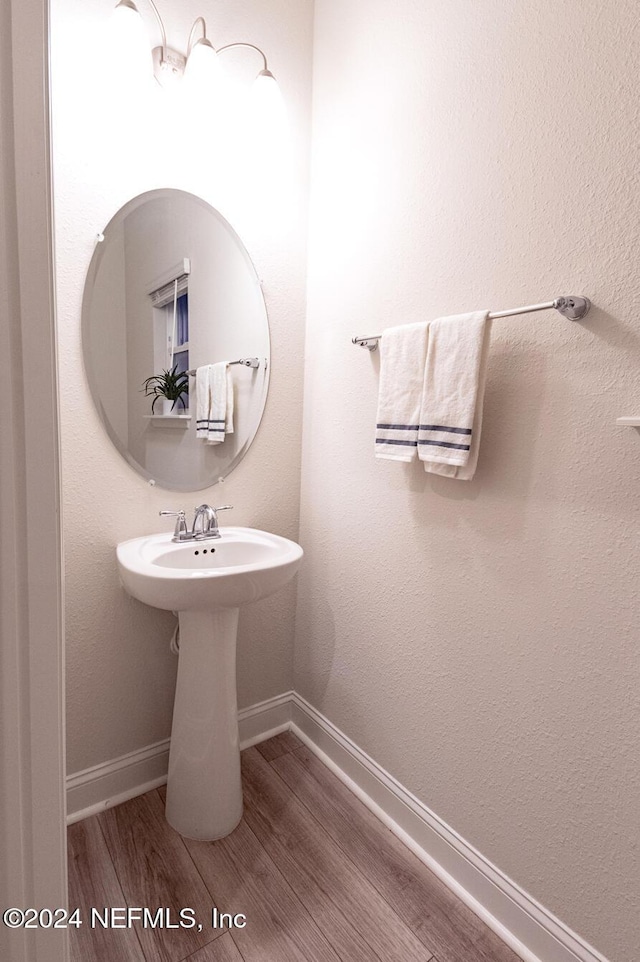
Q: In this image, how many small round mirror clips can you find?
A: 4